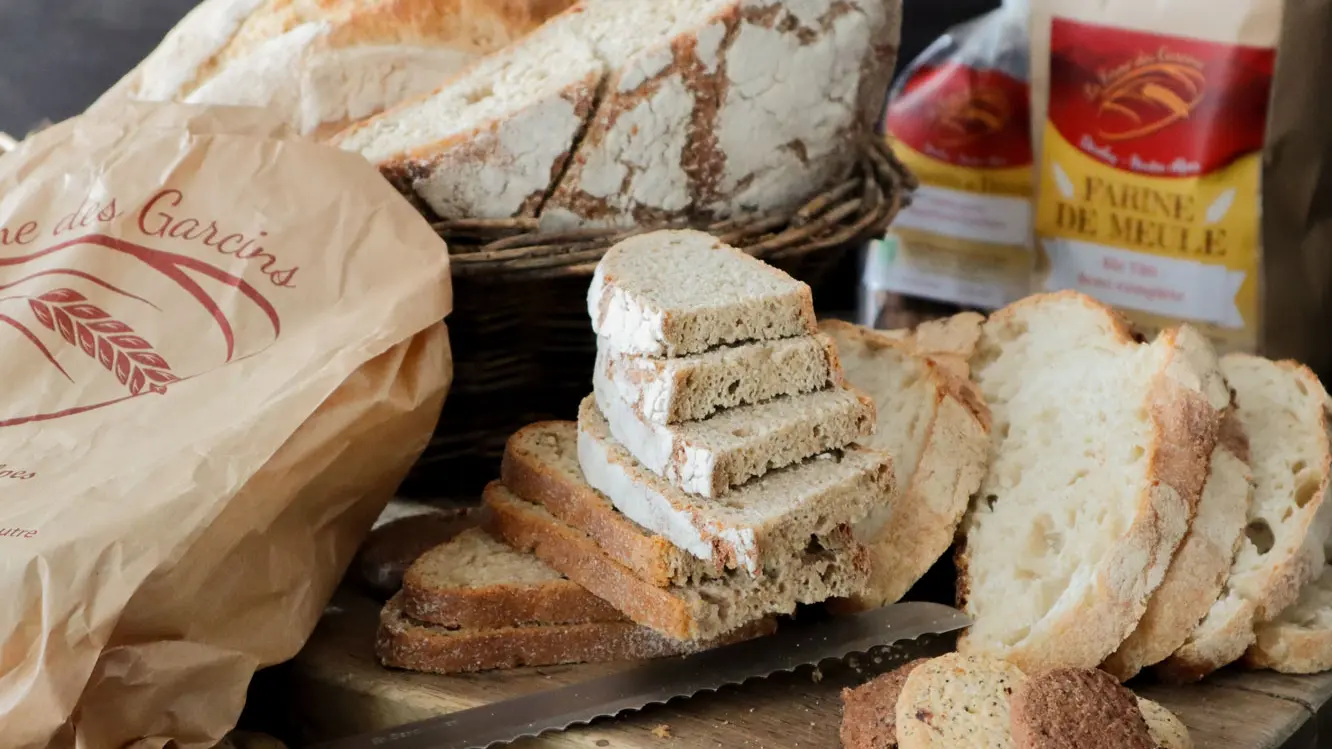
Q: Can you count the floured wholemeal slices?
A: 4